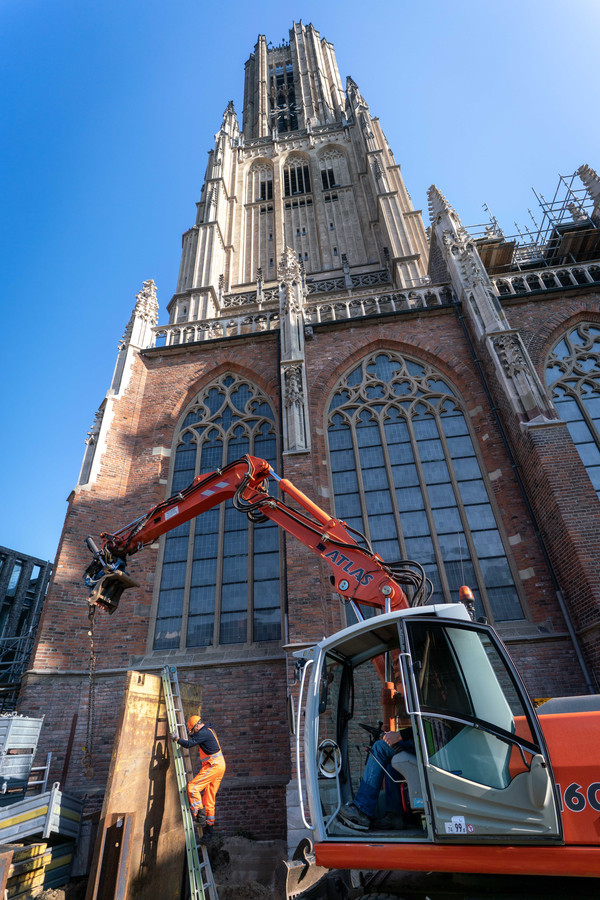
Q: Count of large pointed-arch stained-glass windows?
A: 3